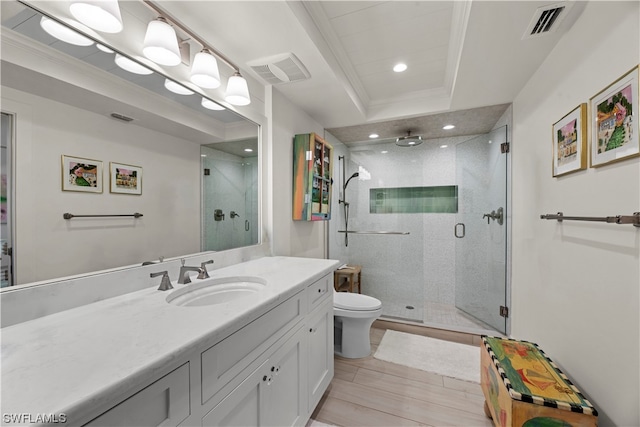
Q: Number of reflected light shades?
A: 4